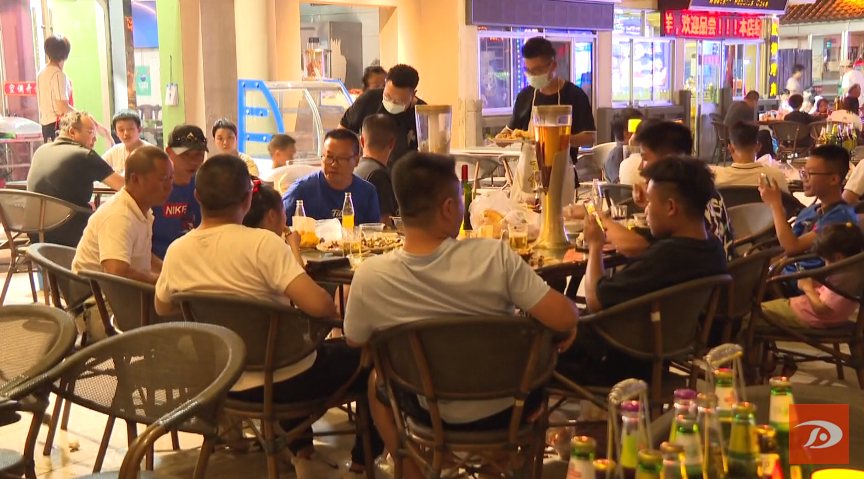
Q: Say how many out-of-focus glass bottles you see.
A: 12